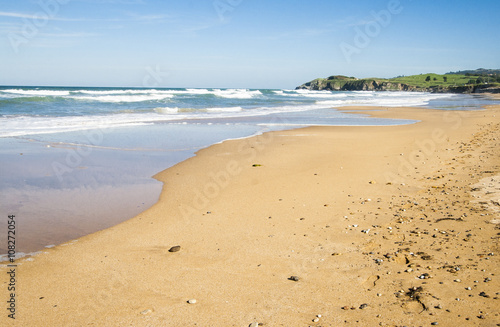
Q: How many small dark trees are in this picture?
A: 3